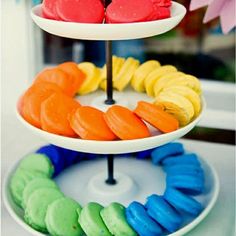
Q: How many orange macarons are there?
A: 7